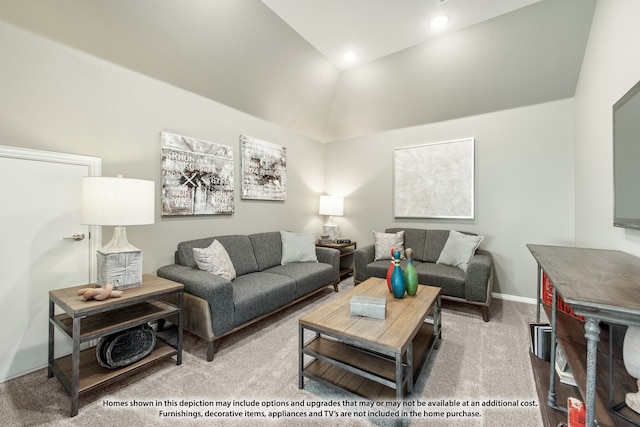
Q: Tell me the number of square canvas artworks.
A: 3